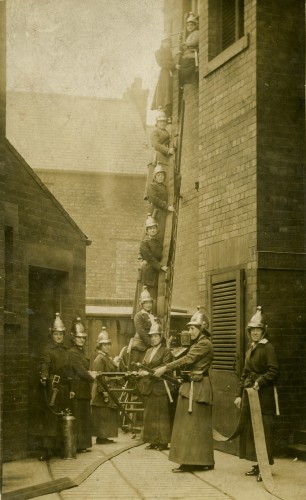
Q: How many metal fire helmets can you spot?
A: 11